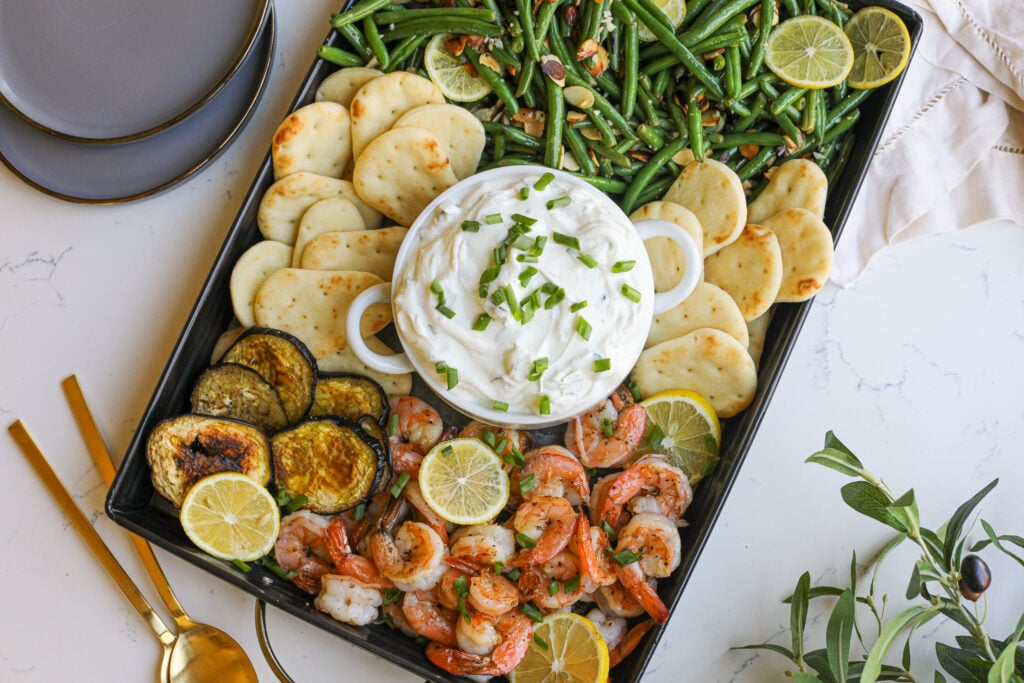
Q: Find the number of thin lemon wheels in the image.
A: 8